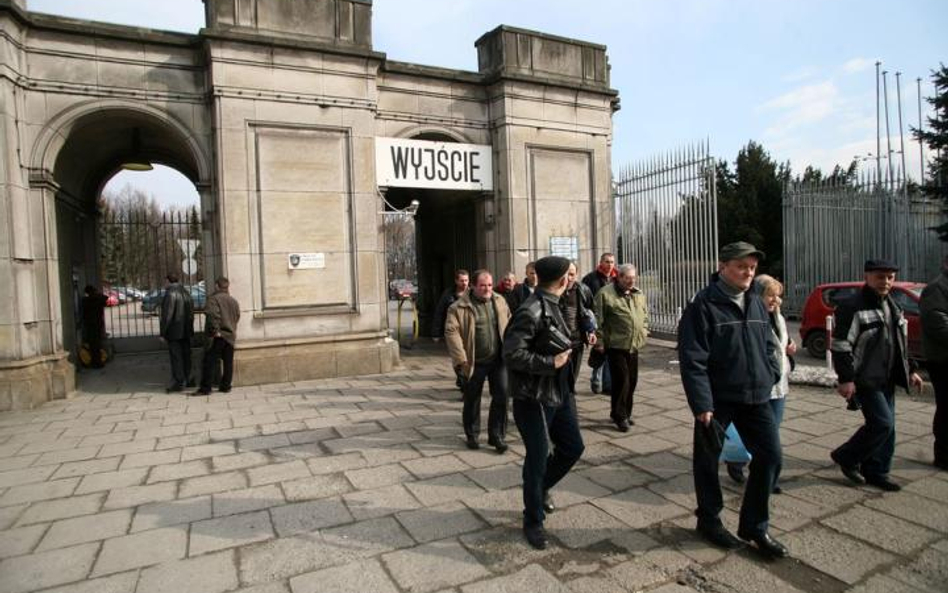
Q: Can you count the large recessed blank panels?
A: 2